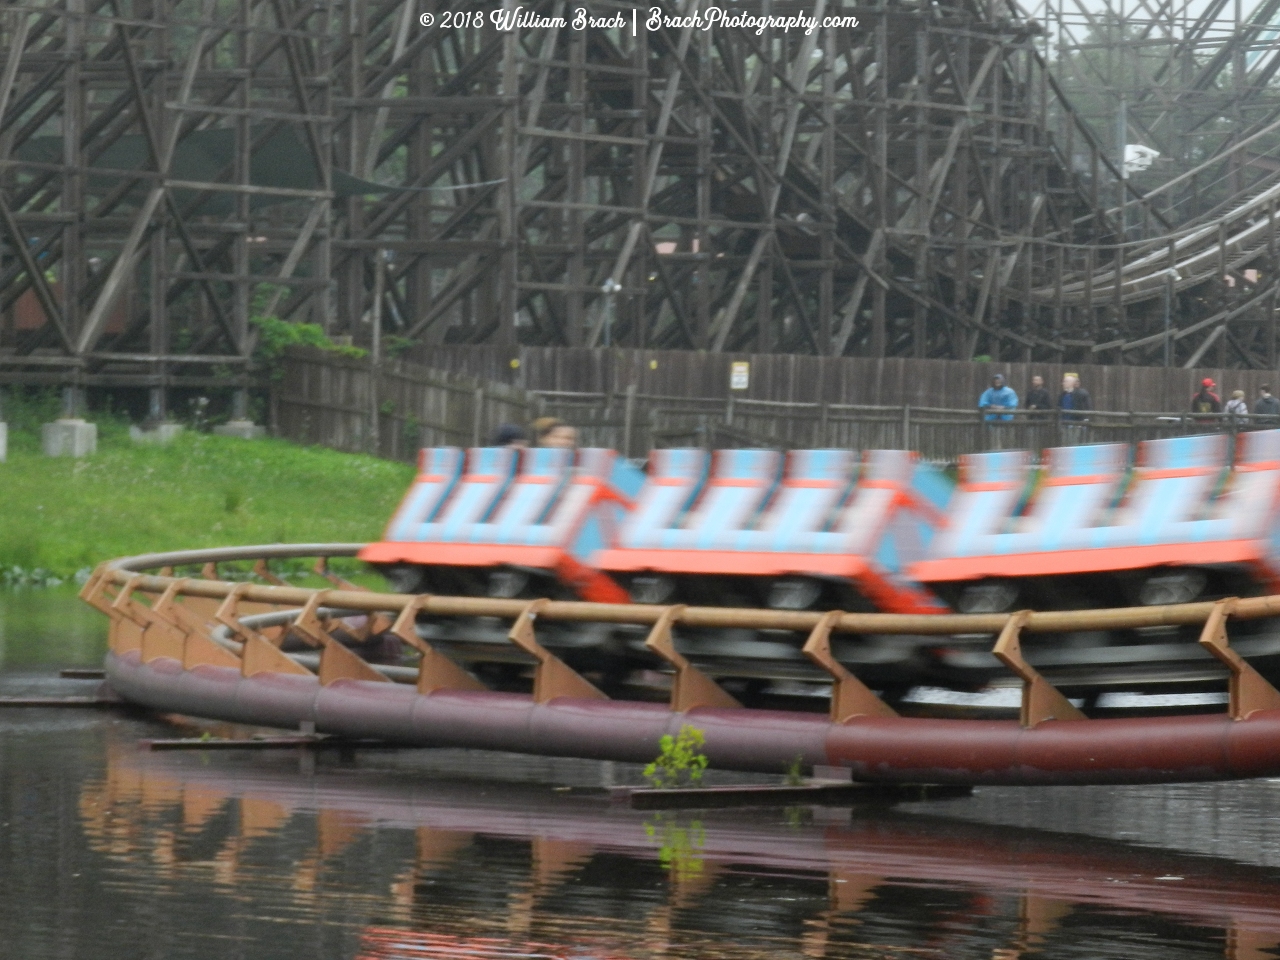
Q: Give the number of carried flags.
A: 0